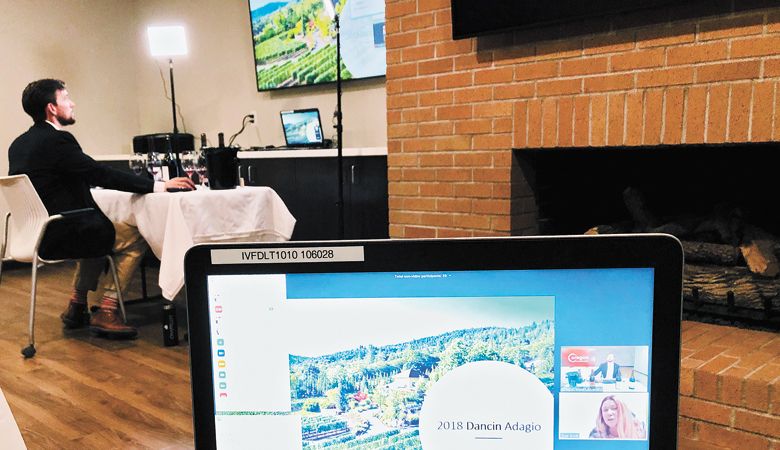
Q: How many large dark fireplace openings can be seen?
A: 1